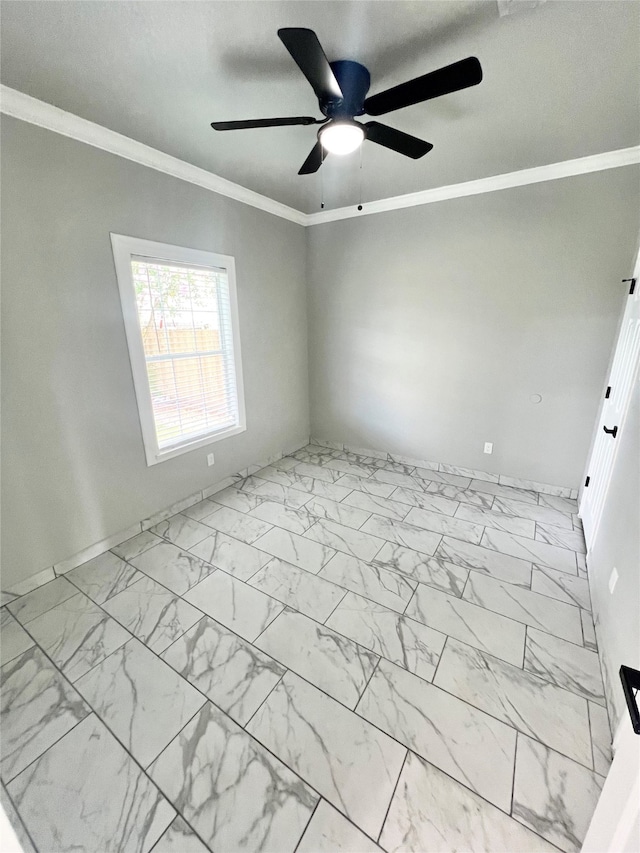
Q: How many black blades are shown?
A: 5